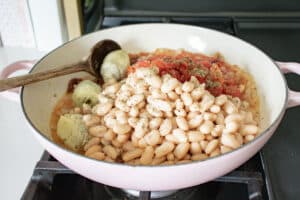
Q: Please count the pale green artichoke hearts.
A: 3